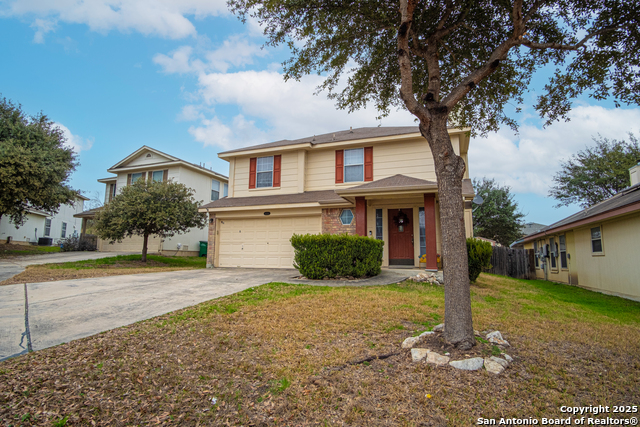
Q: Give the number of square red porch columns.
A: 2